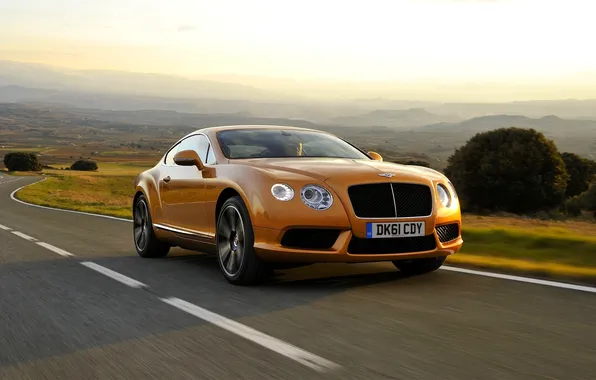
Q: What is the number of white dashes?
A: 5